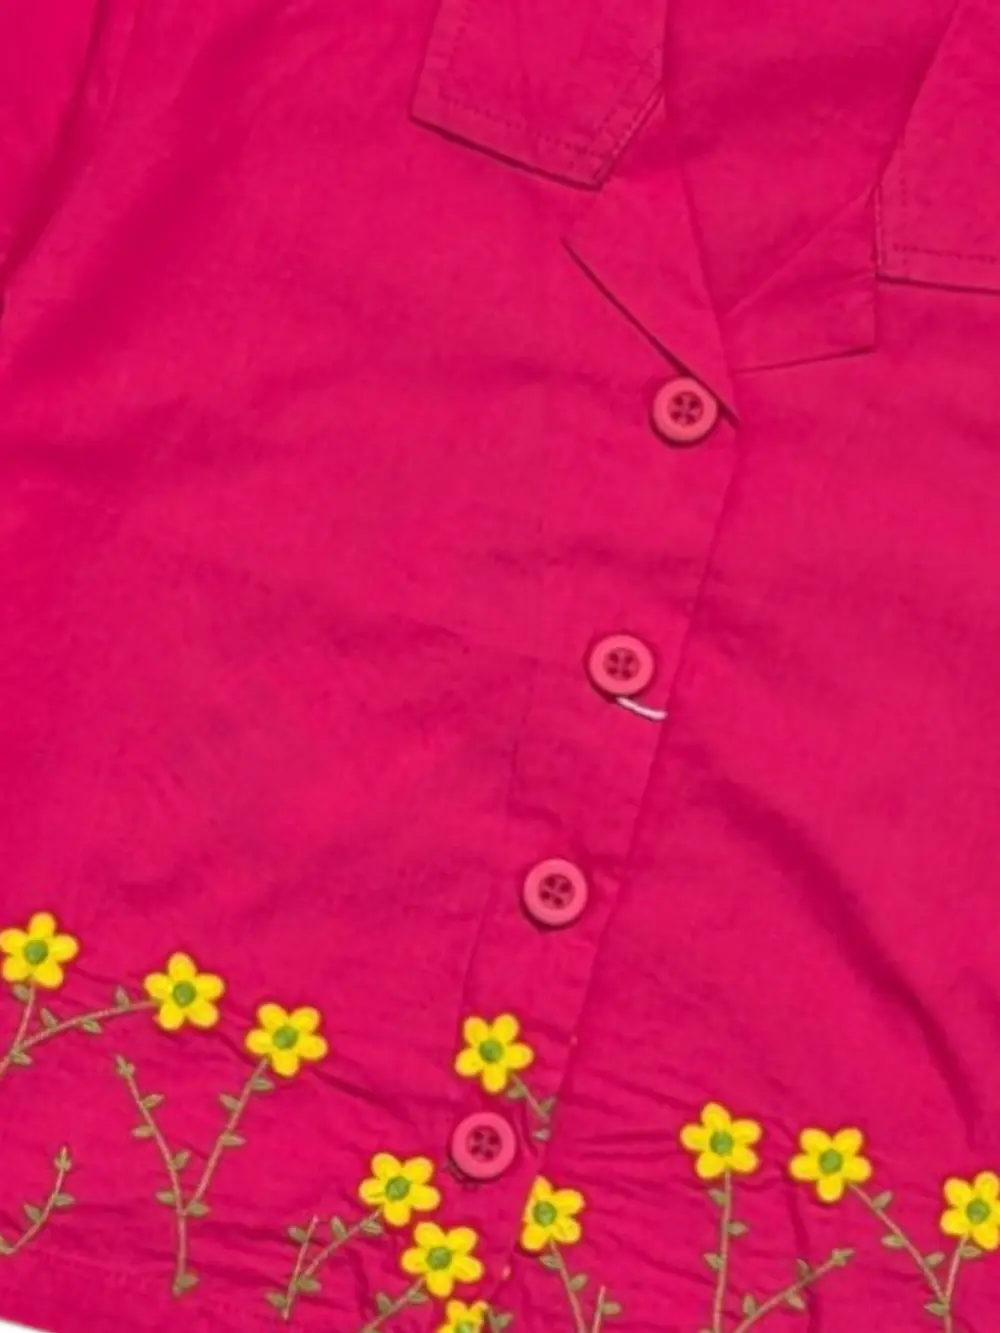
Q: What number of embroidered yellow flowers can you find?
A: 11